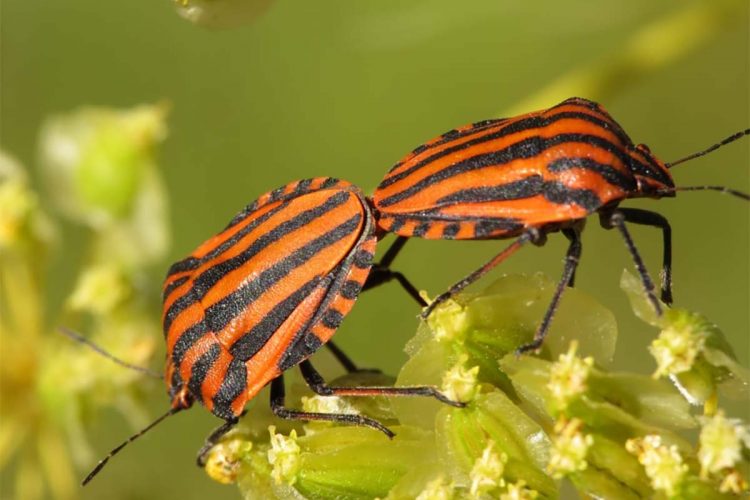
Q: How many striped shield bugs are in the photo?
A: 2